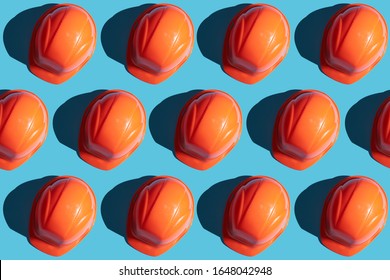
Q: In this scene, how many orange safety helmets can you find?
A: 13